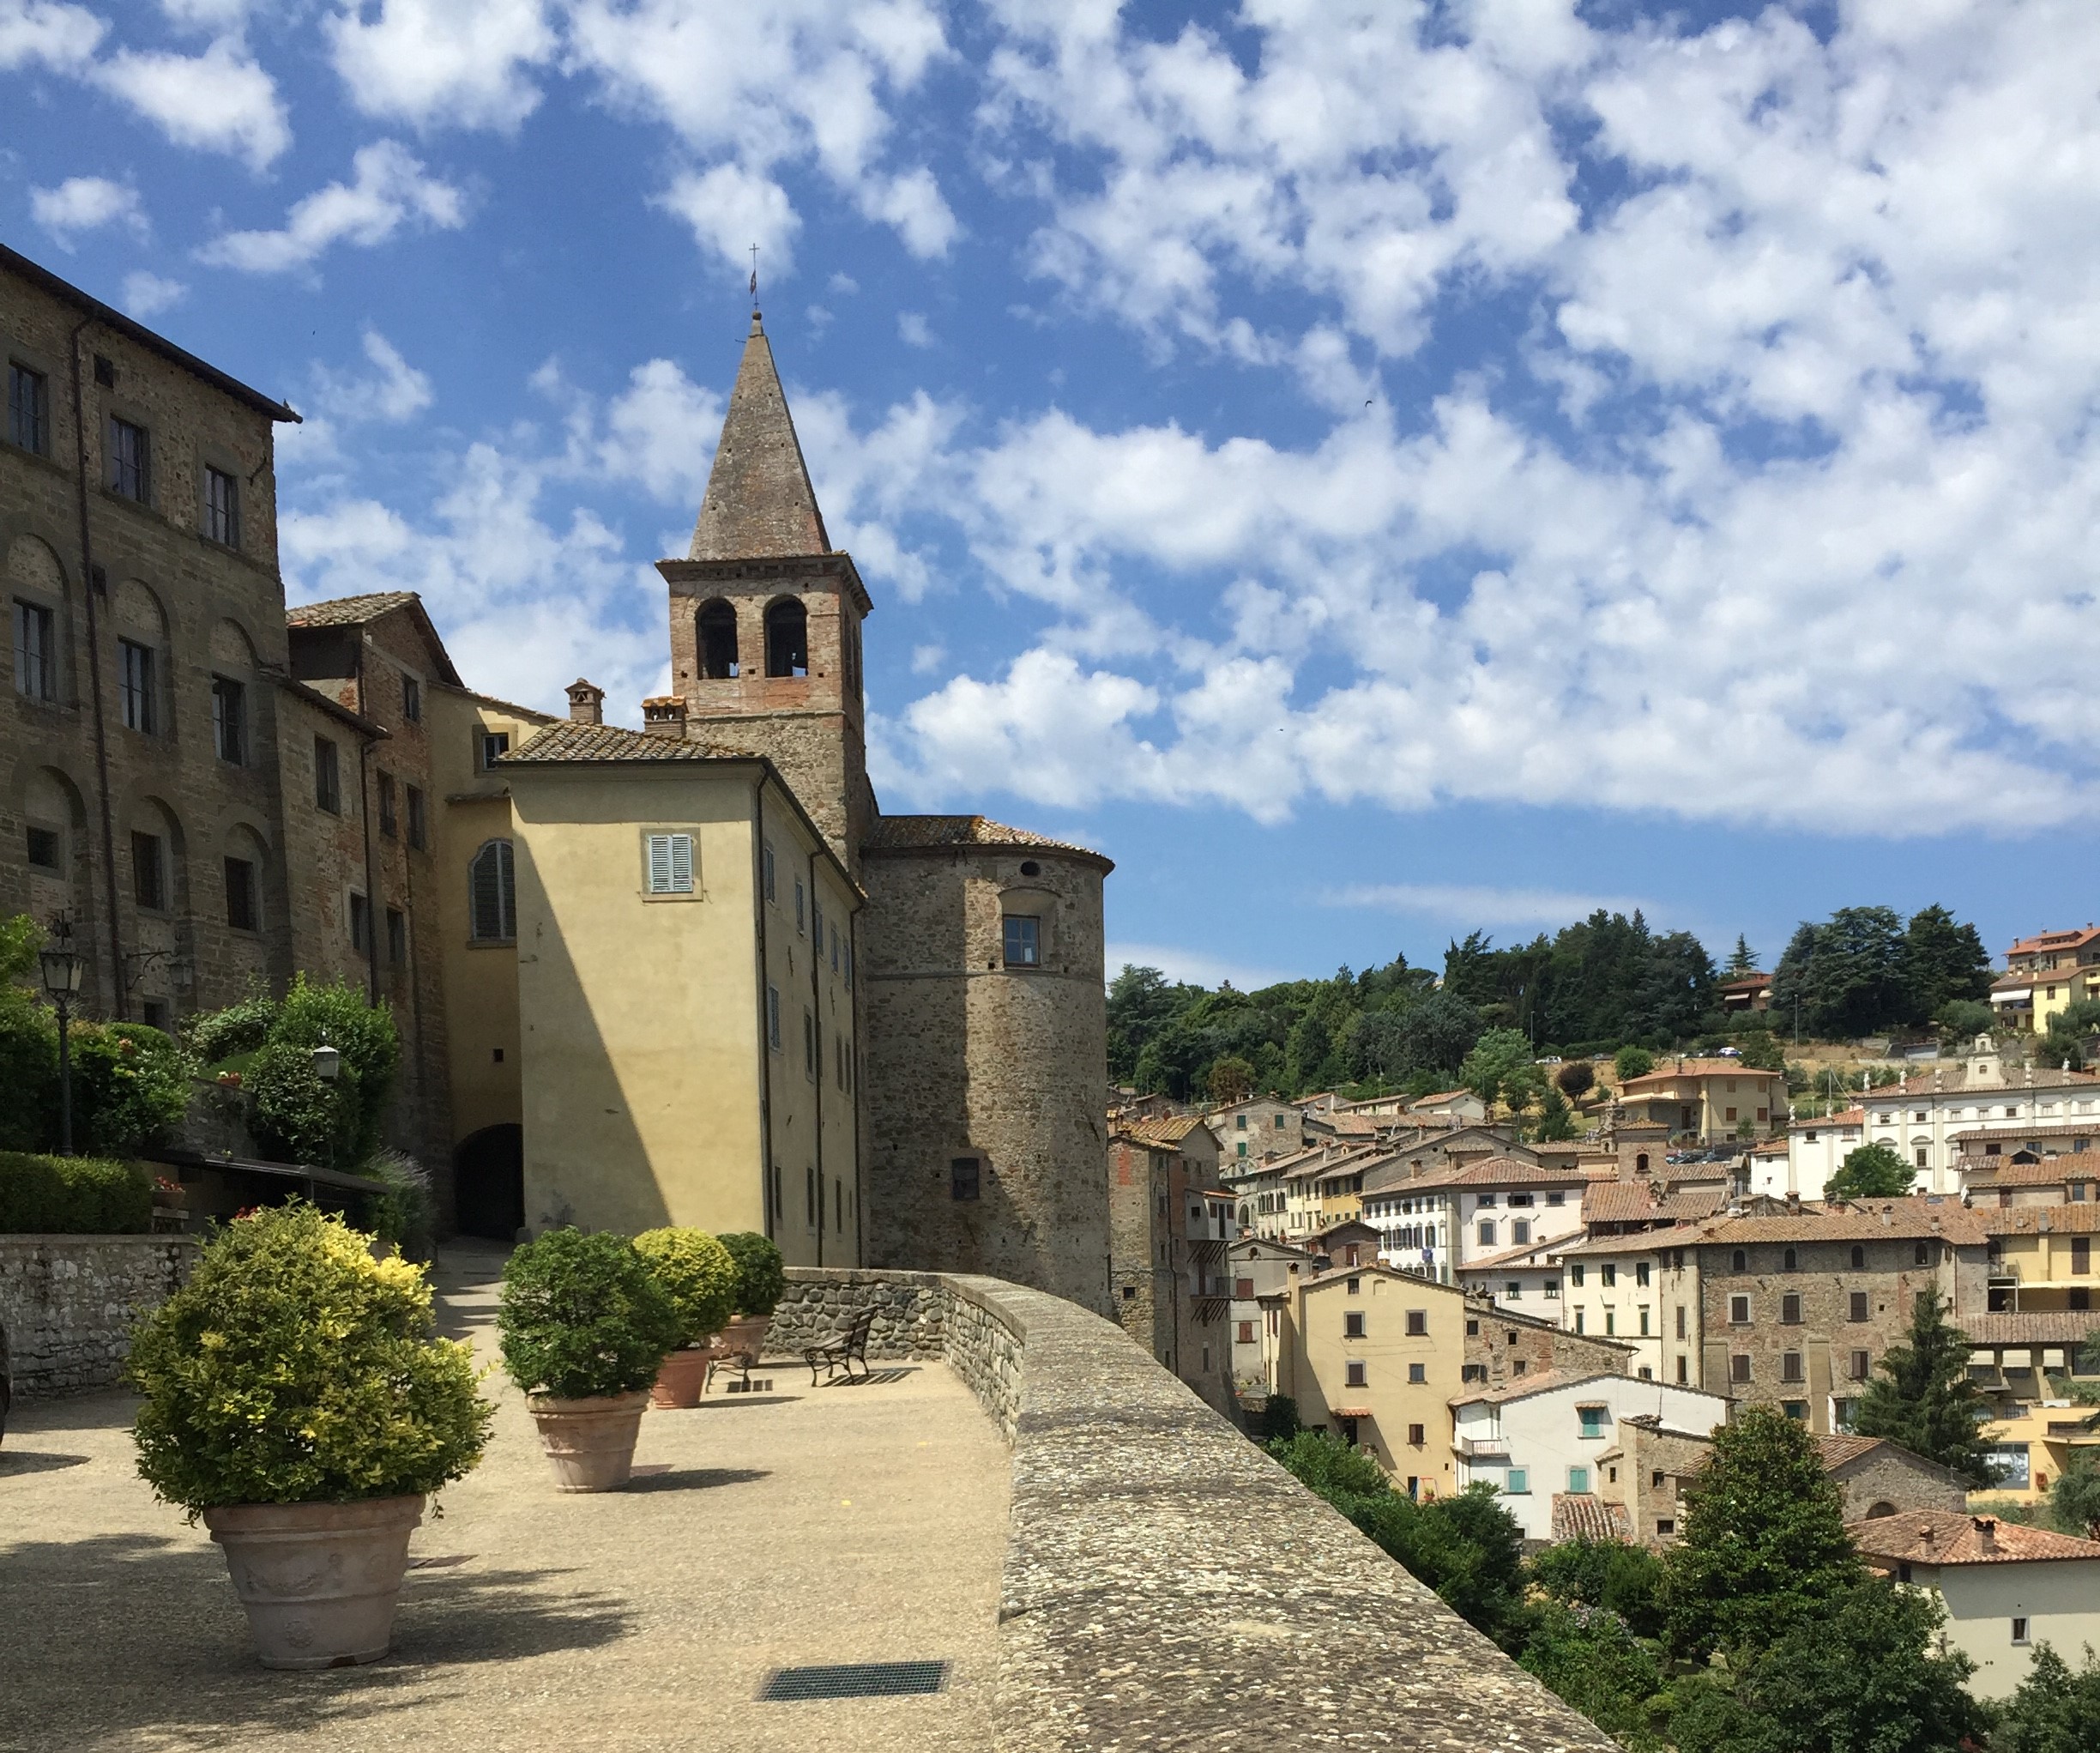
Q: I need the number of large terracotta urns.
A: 4